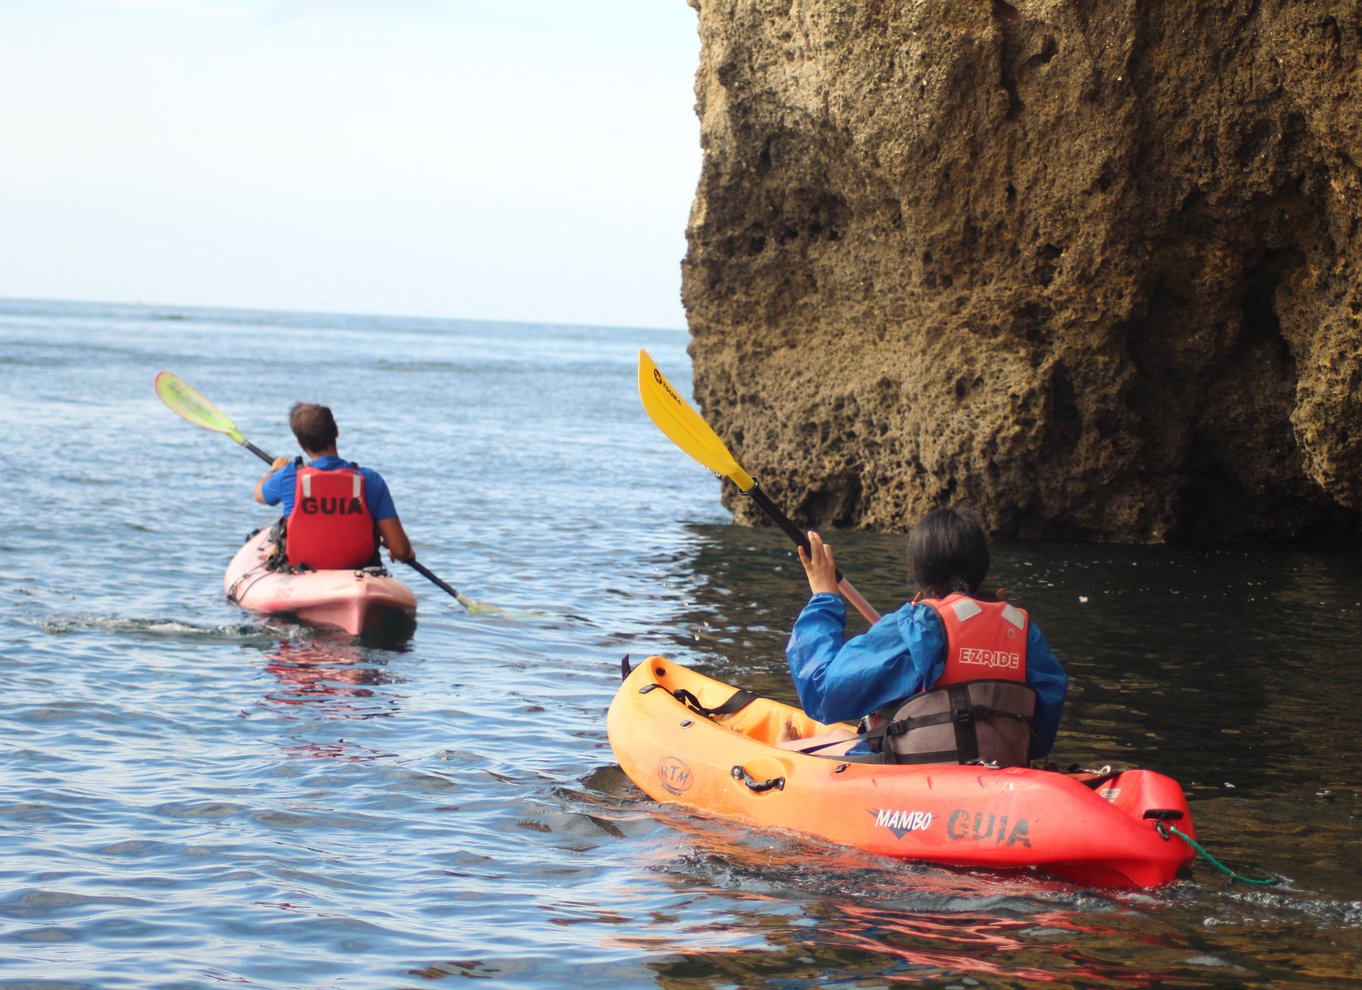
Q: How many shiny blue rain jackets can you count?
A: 1